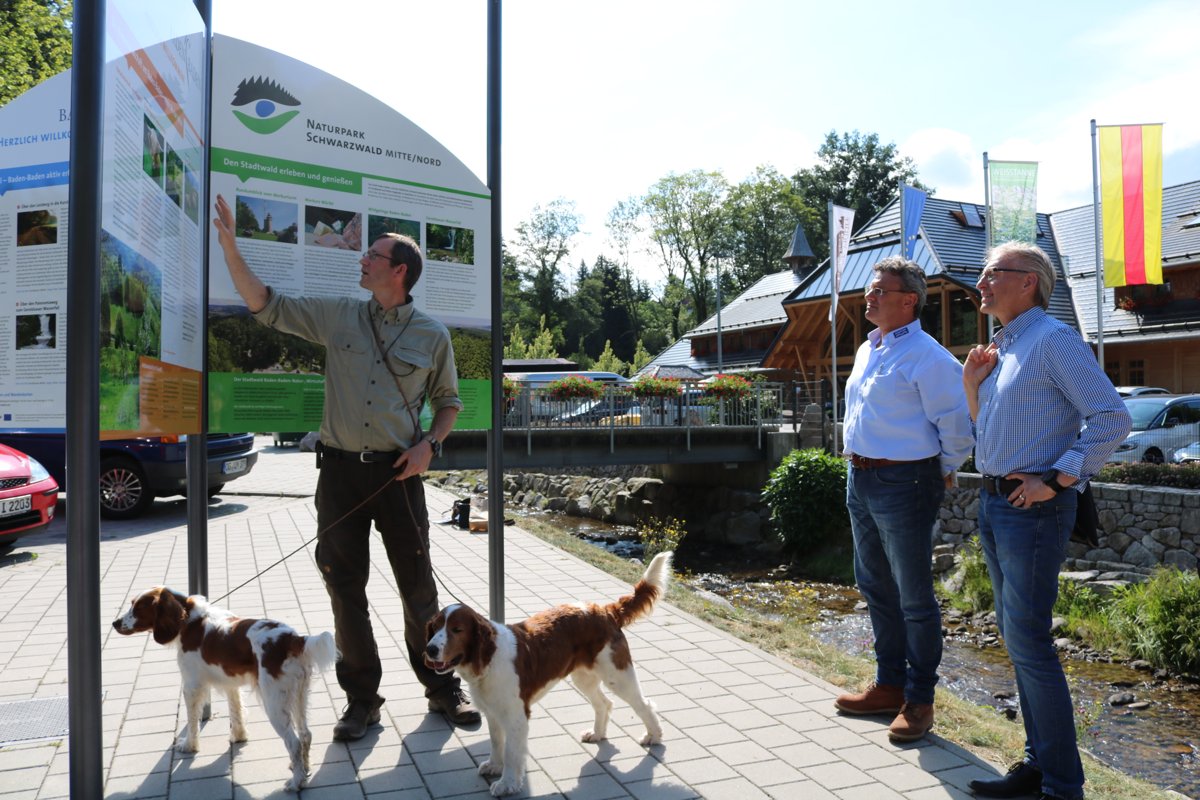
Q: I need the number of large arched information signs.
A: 3